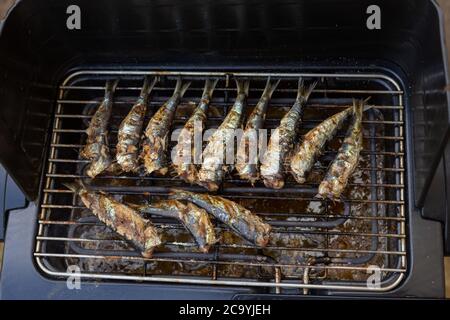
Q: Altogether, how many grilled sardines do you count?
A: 12